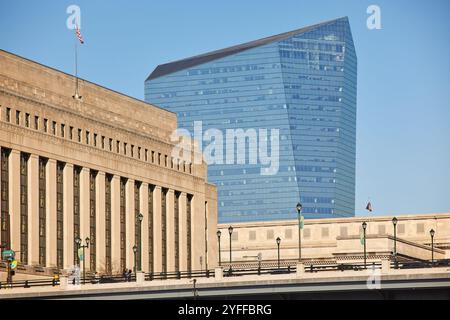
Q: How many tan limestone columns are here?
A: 12